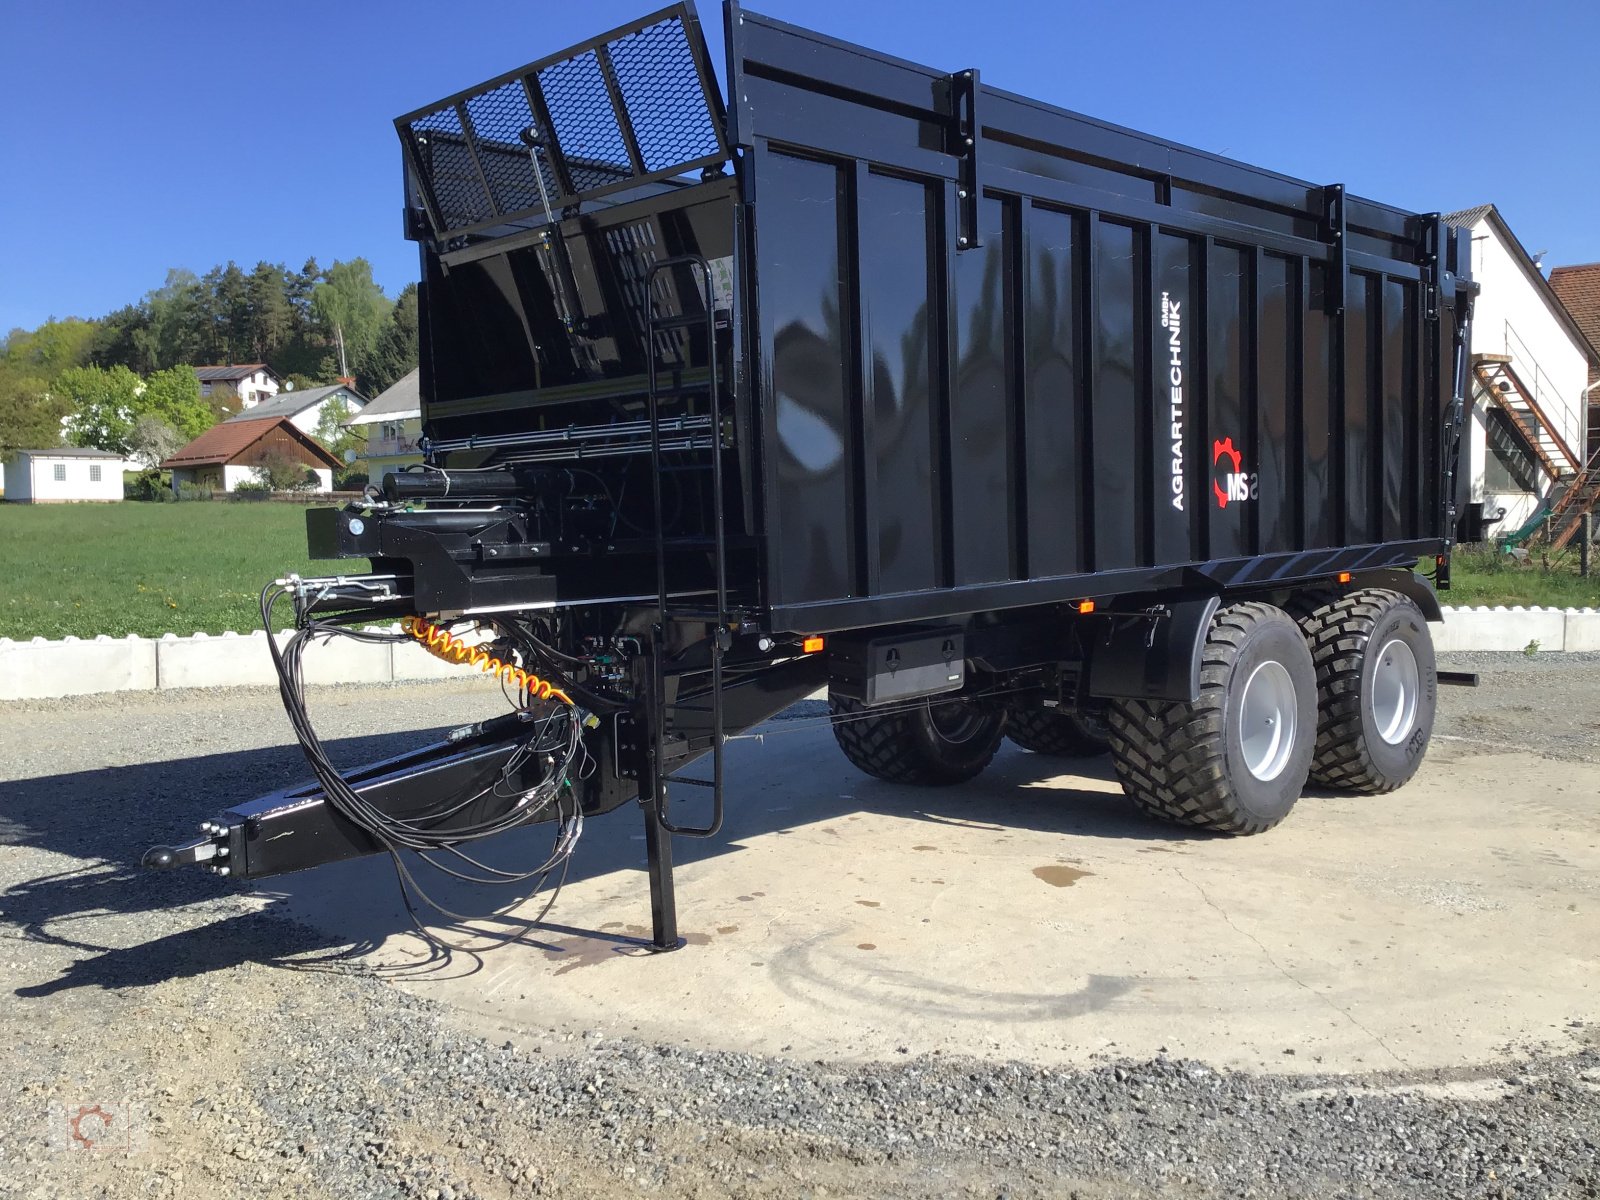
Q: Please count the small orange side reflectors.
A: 3